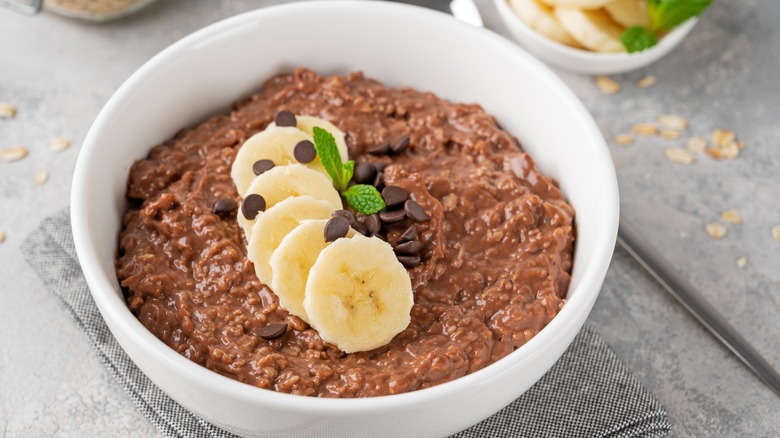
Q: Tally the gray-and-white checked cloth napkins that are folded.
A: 1